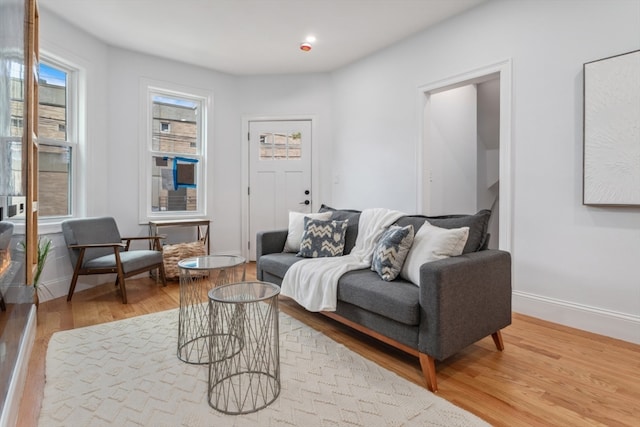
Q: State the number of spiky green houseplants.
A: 1